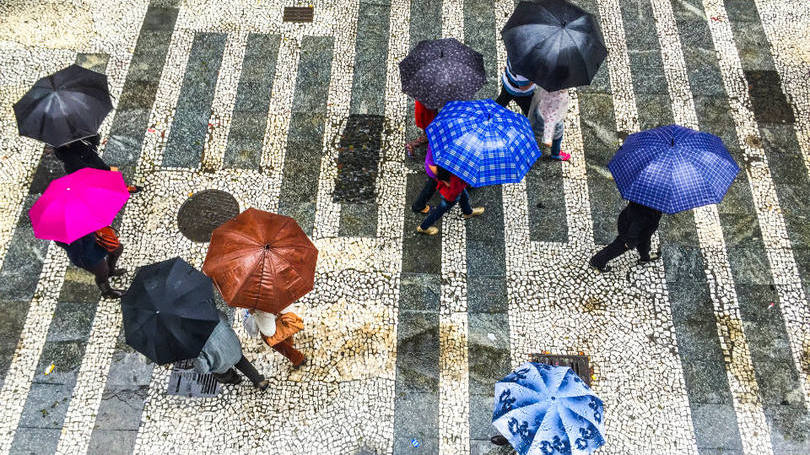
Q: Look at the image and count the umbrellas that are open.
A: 9